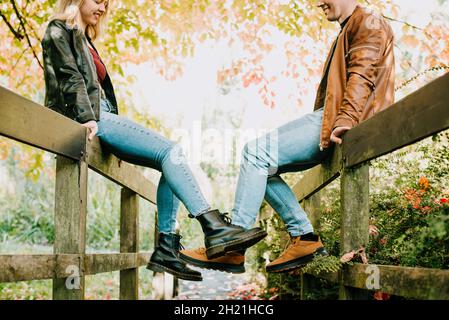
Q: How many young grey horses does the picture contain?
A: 0